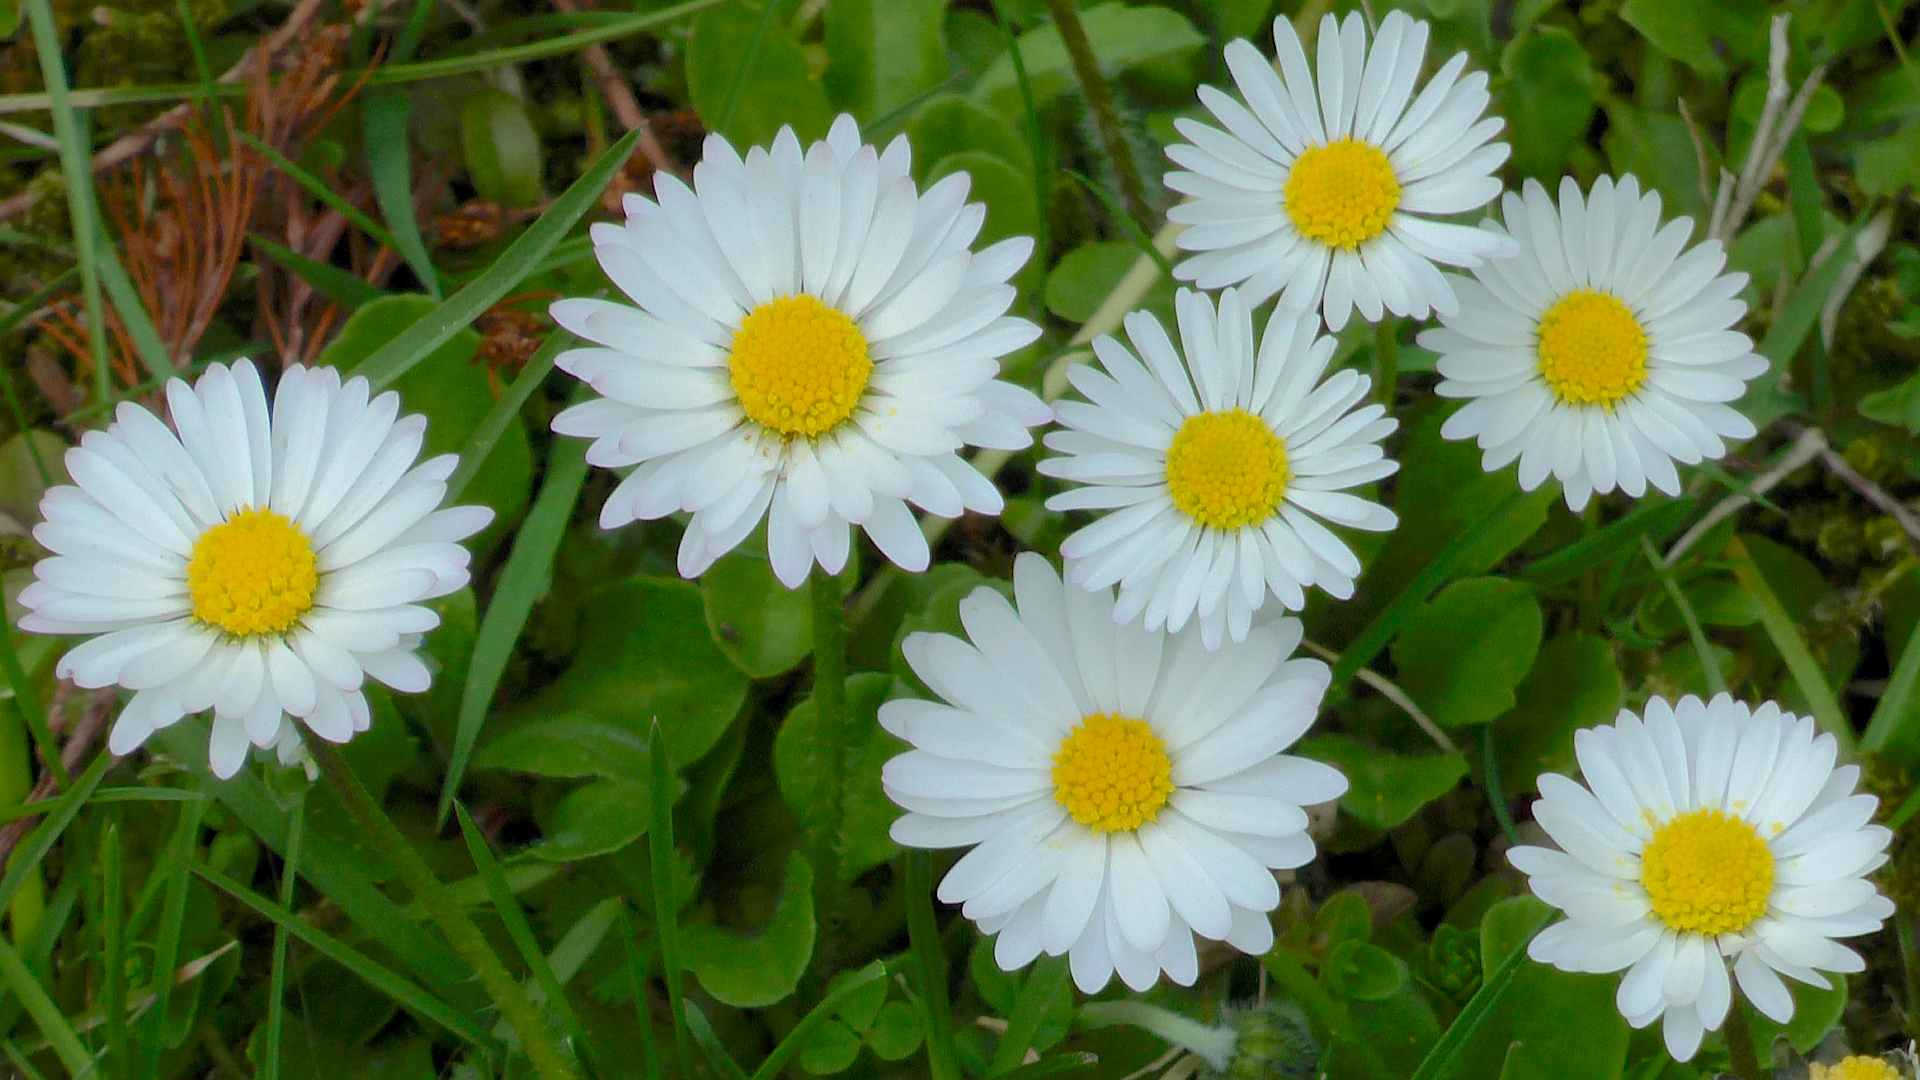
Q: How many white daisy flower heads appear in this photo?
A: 7